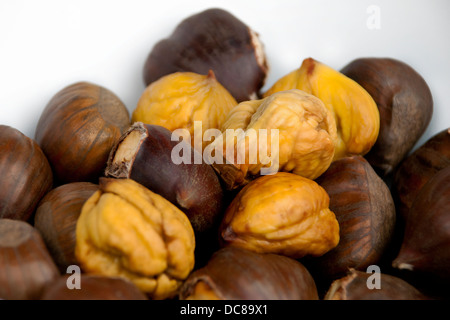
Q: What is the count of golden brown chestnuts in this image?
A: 5